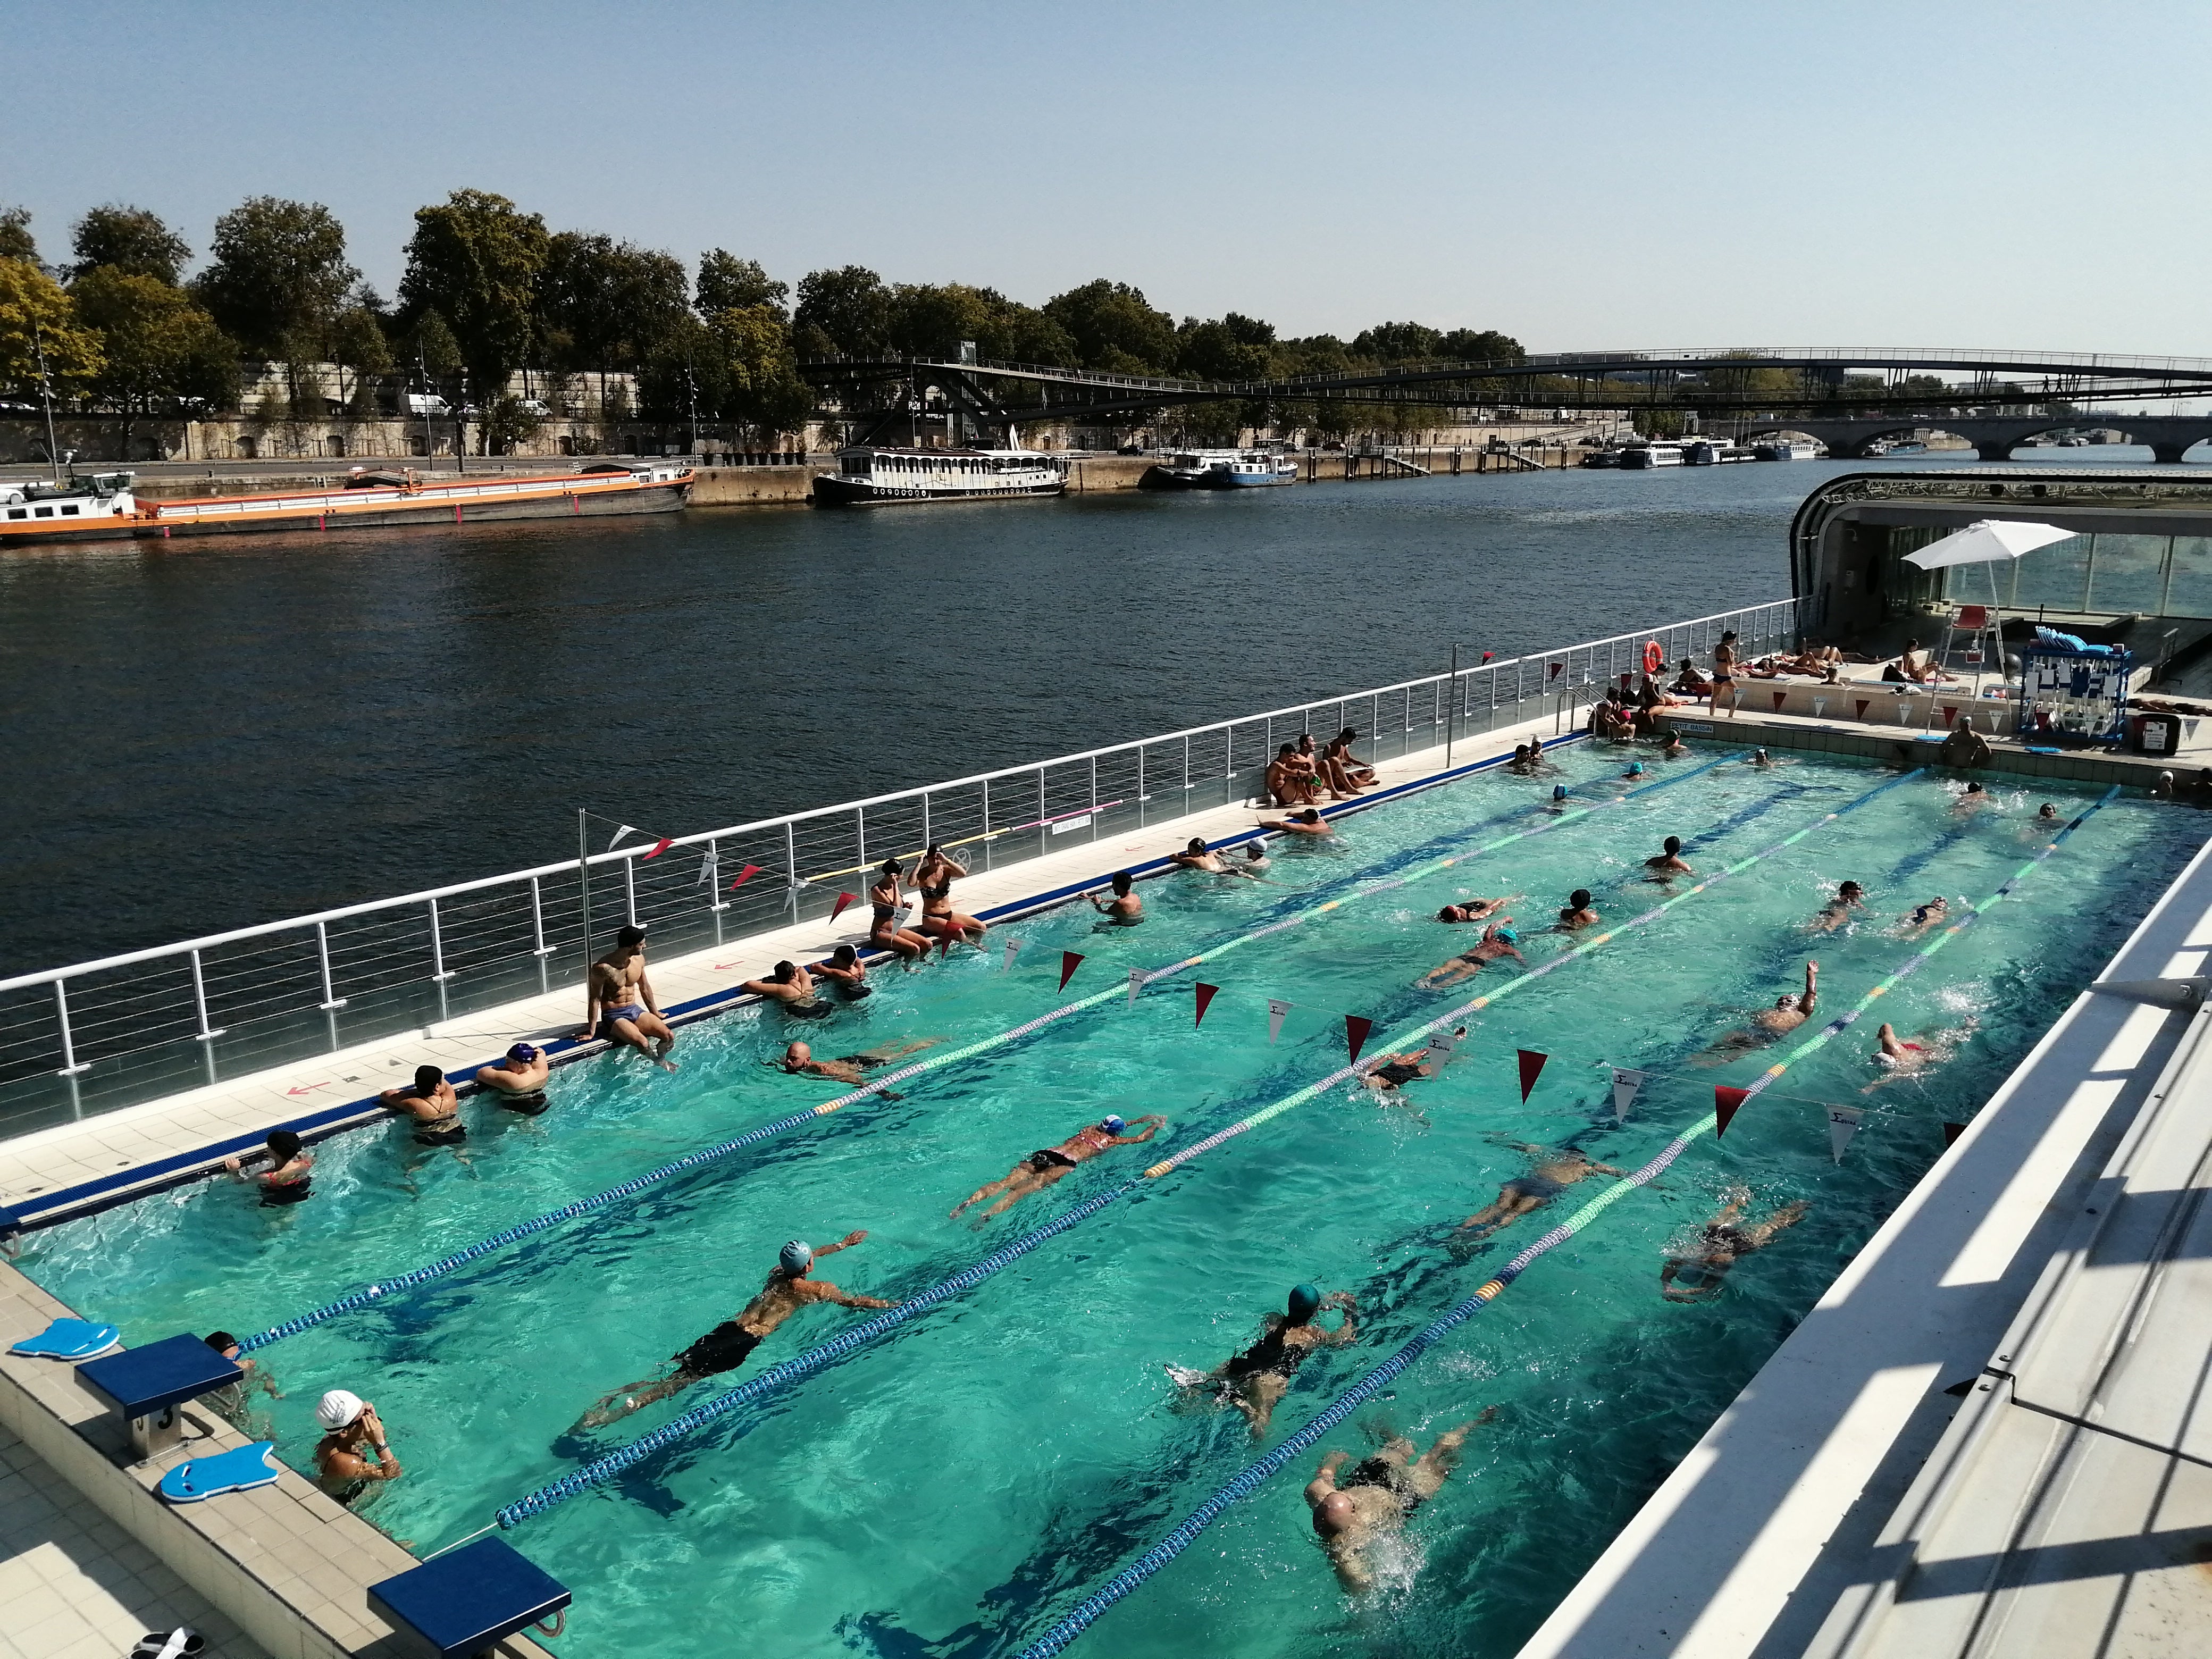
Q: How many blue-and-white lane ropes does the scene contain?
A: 3